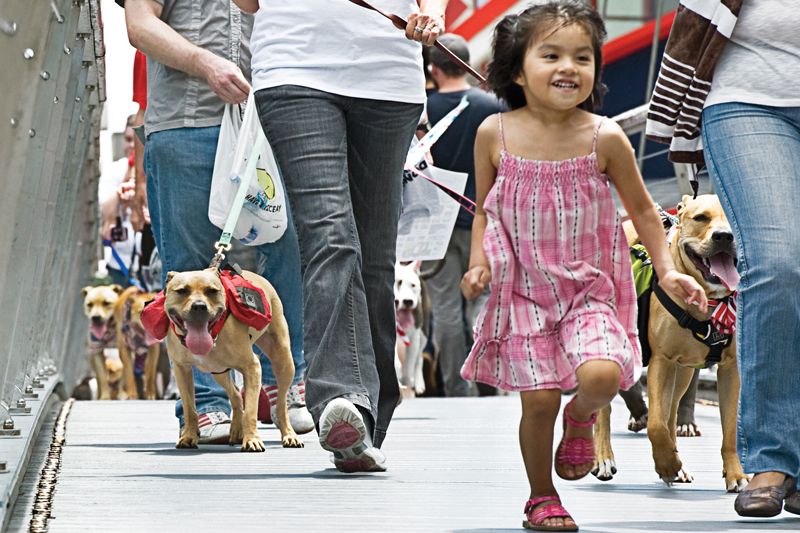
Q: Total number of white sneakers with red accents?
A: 3